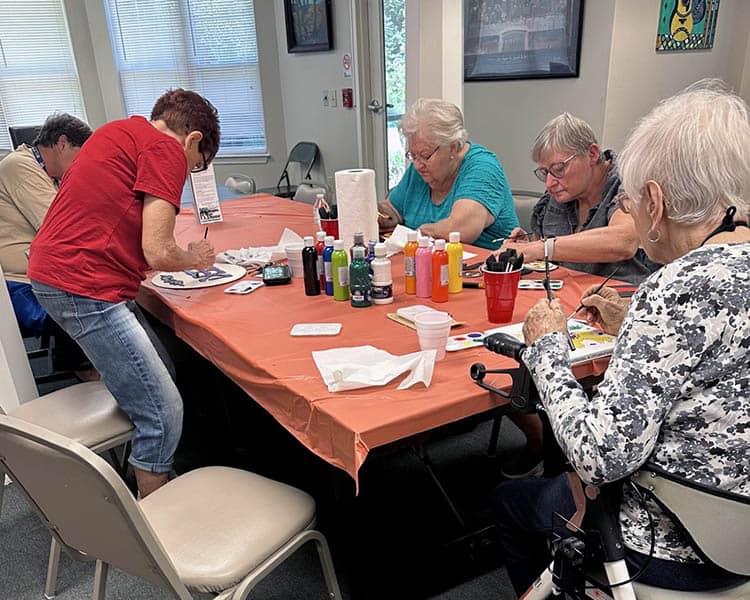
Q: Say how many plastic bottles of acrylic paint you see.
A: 12